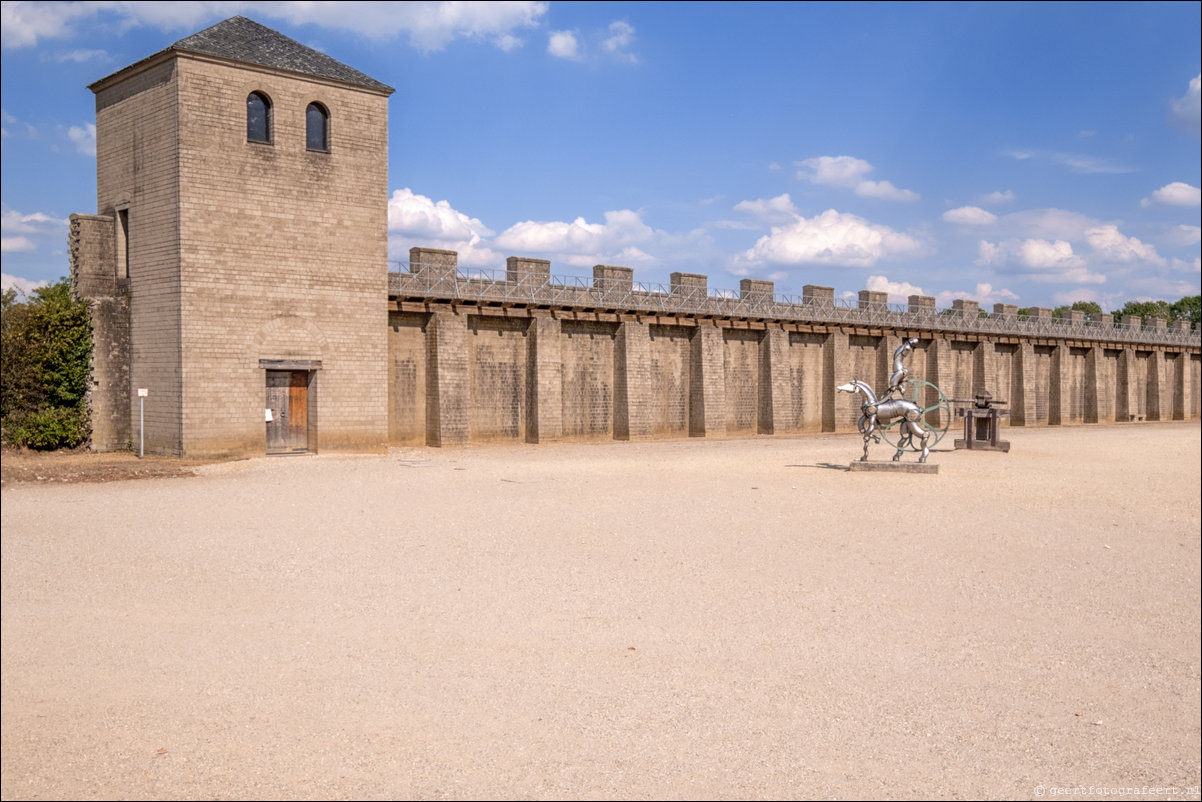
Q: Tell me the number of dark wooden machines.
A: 1